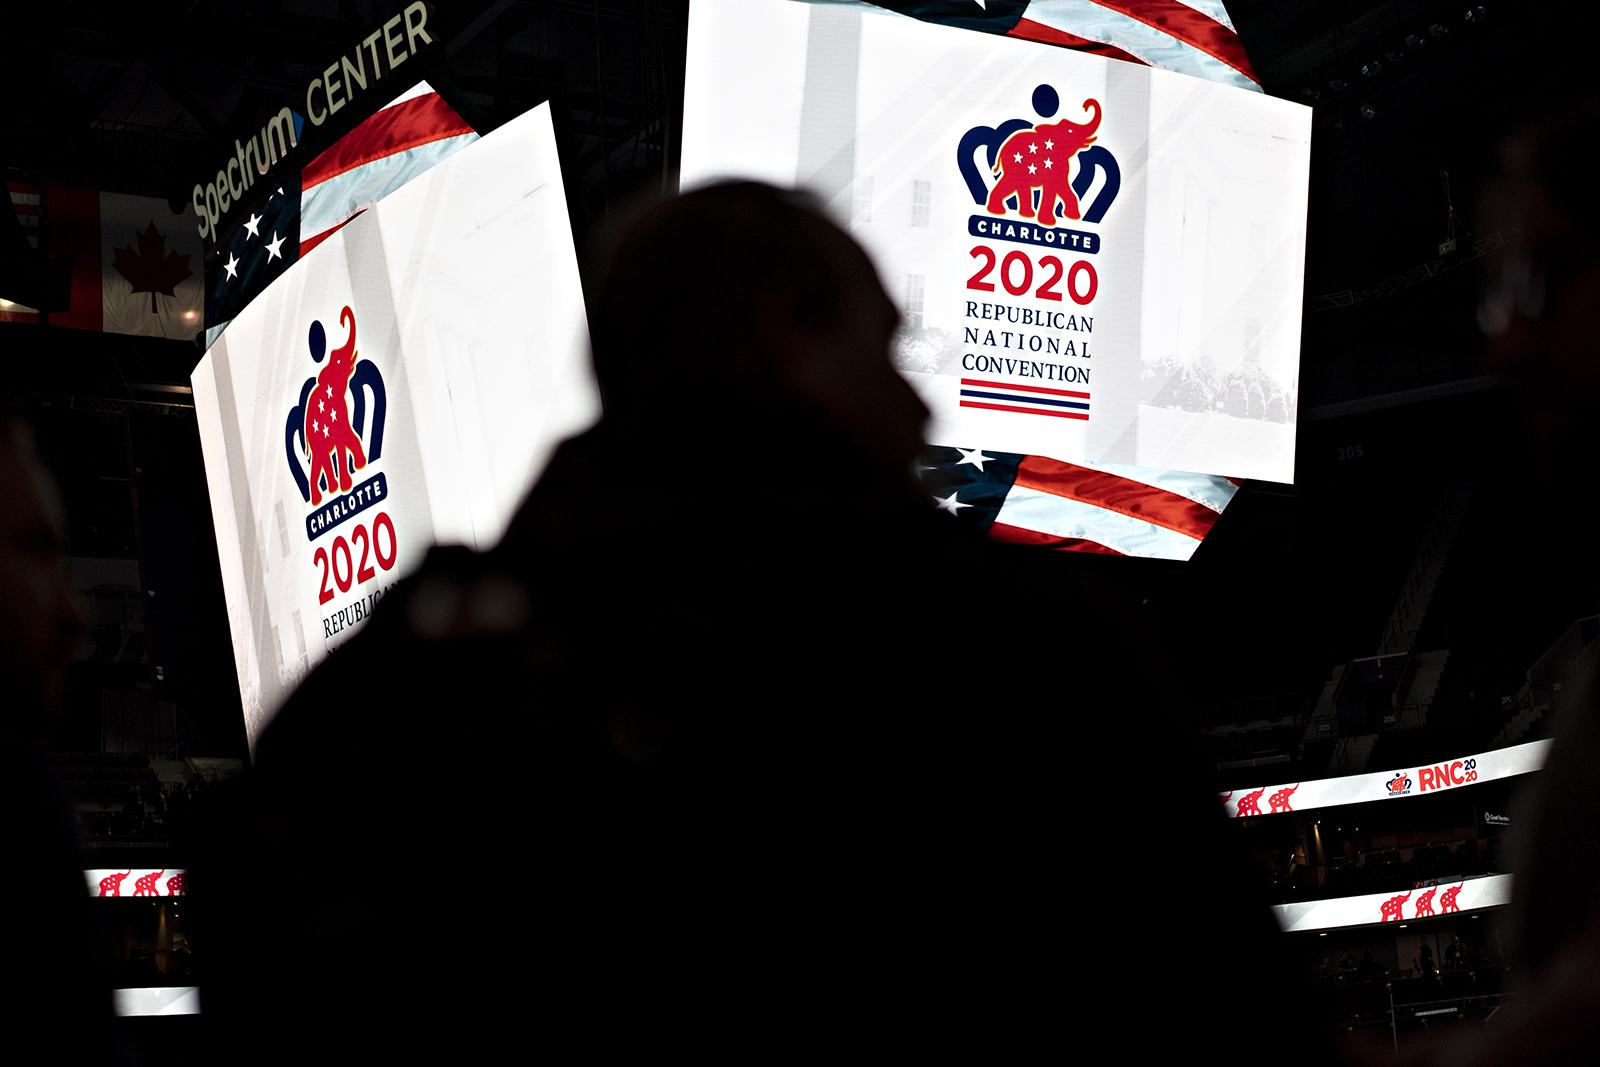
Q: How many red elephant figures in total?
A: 12